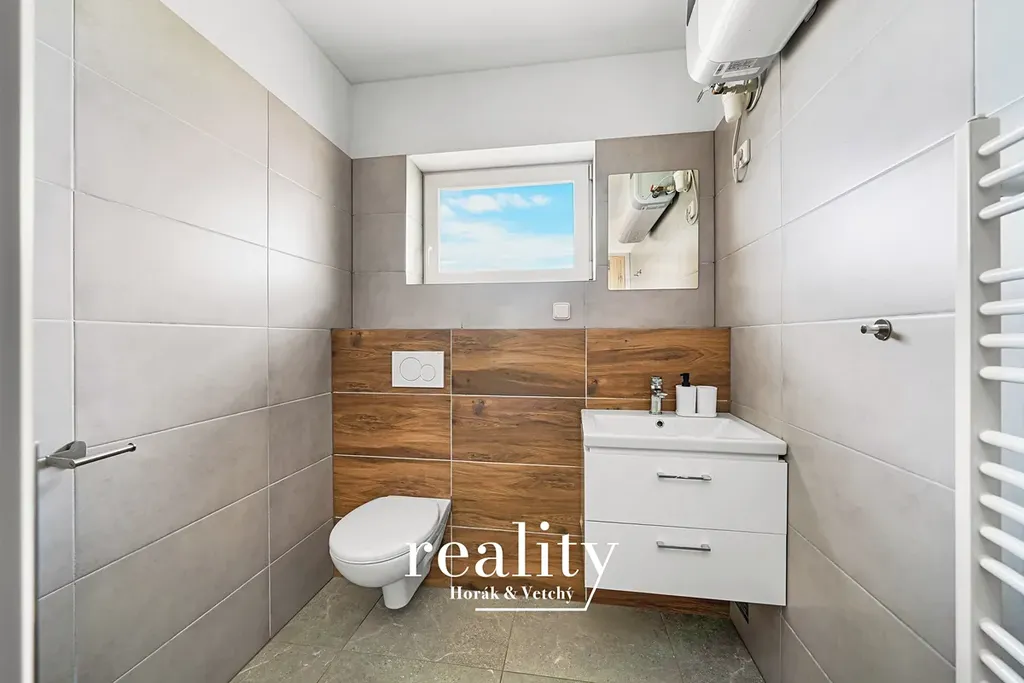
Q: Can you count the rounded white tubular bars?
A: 14